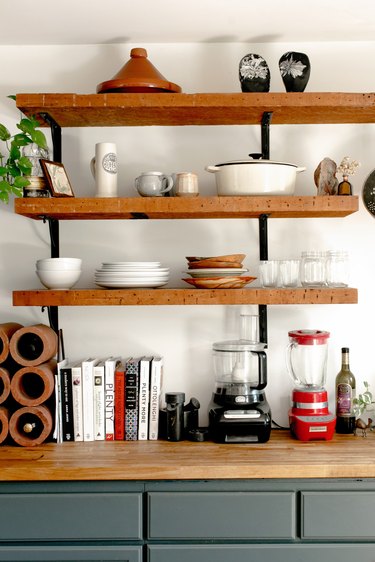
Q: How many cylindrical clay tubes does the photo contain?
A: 6